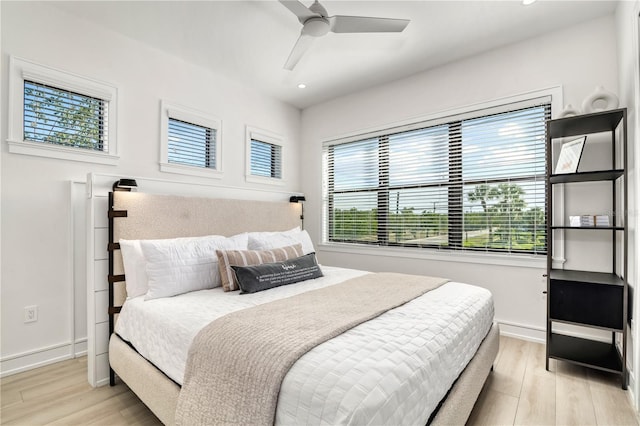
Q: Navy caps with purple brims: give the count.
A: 0